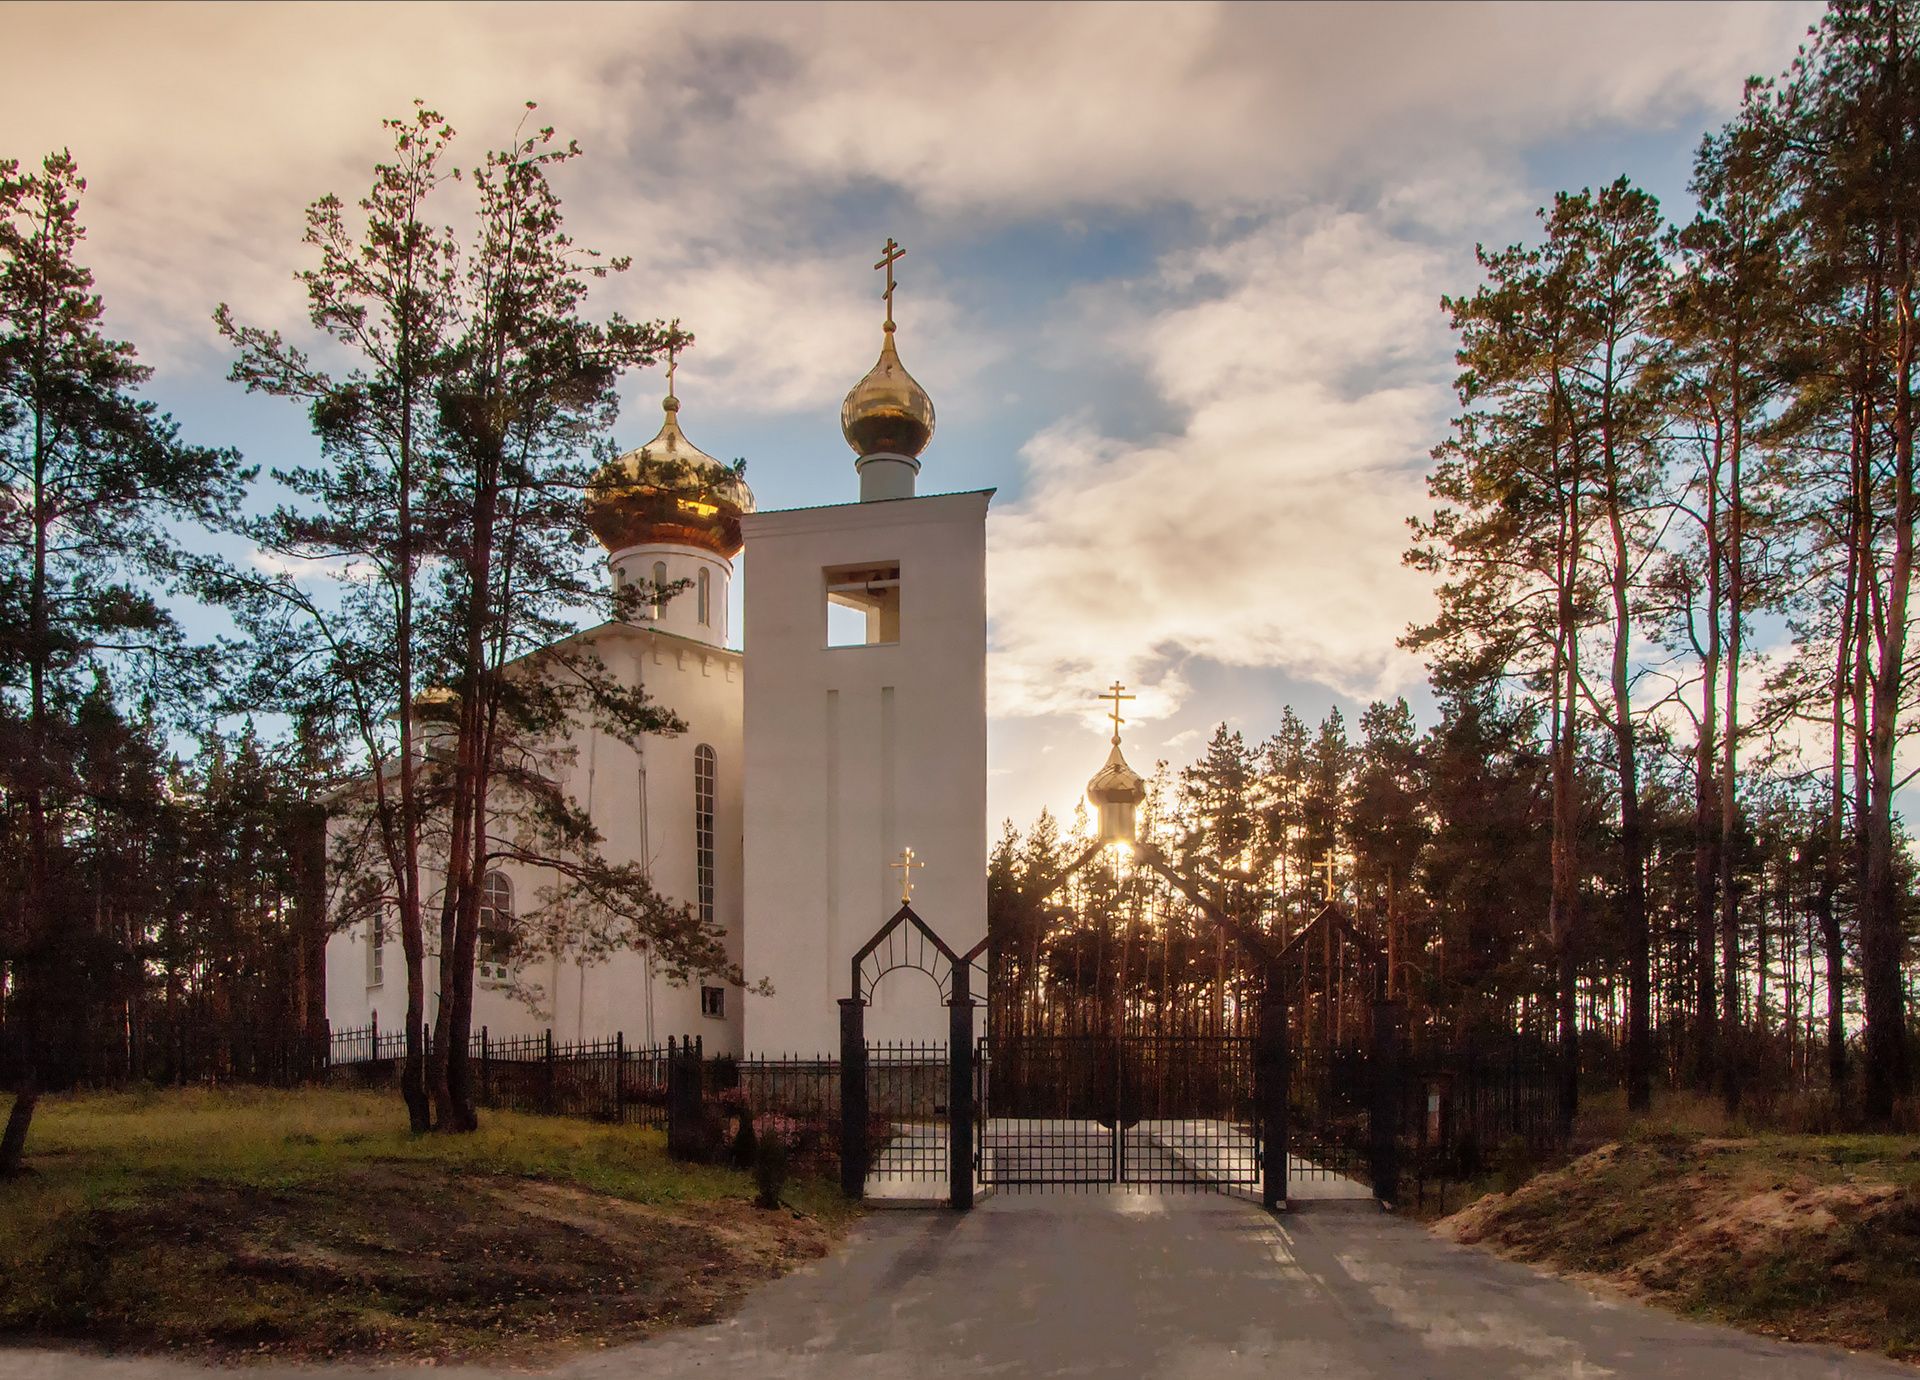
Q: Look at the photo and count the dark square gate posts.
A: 4